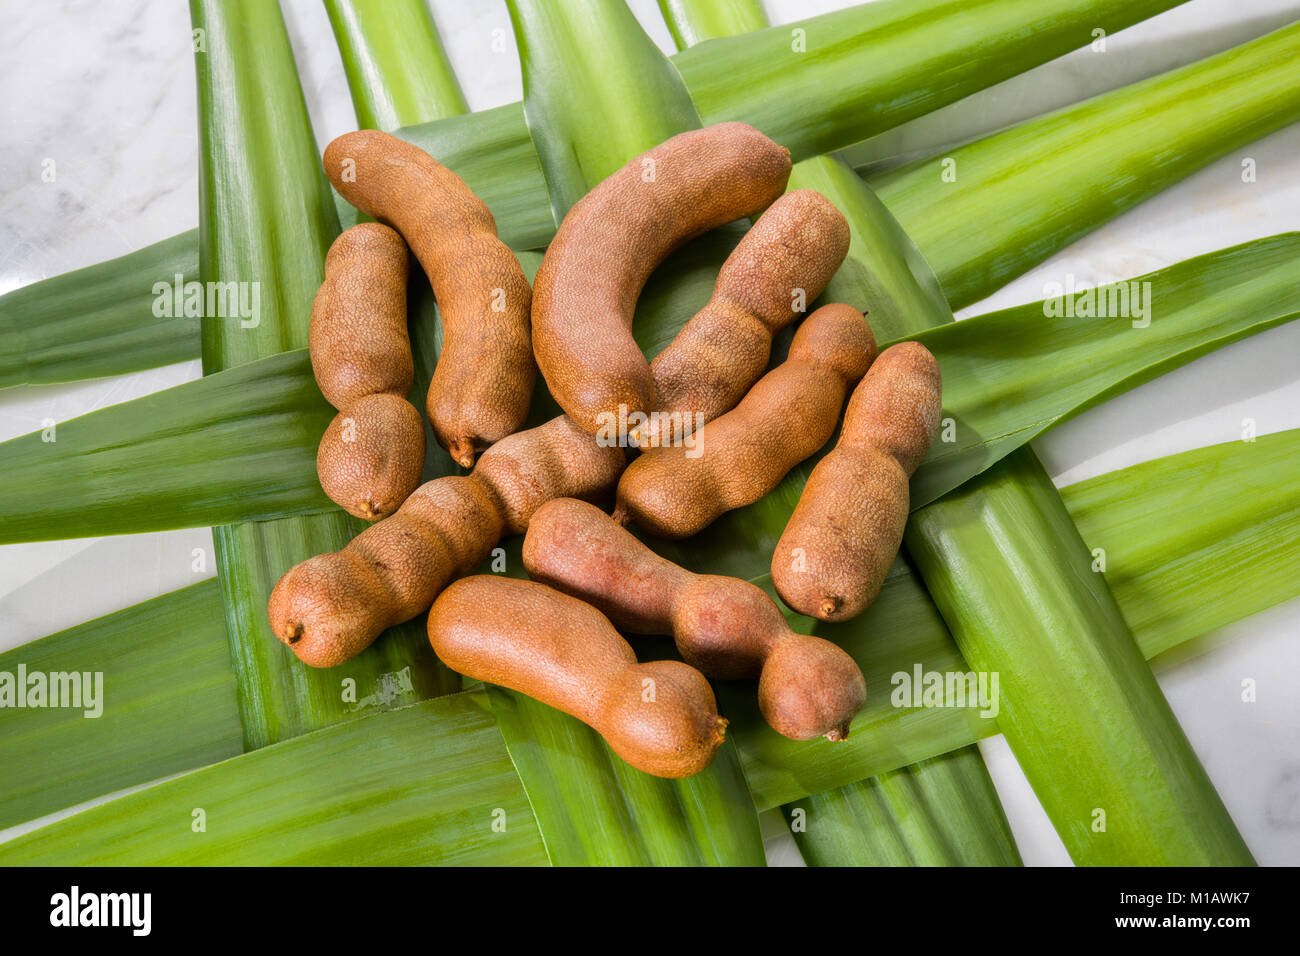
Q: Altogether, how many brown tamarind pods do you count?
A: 9